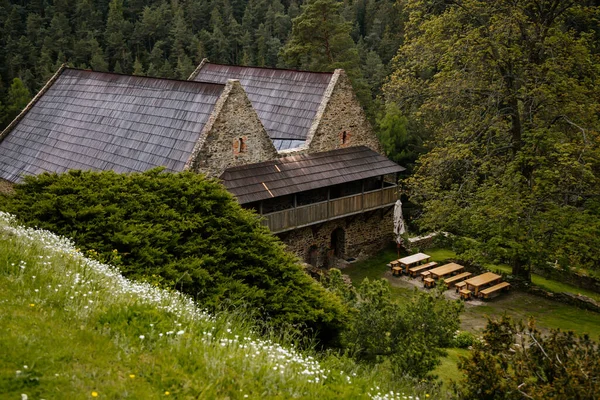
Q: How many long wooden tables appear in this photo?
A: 3